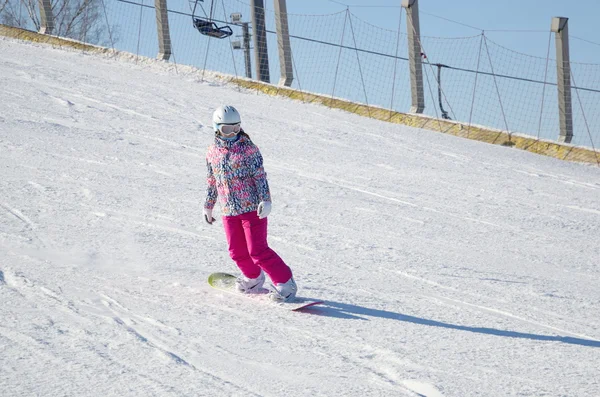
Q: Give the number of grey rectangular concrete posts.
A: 5